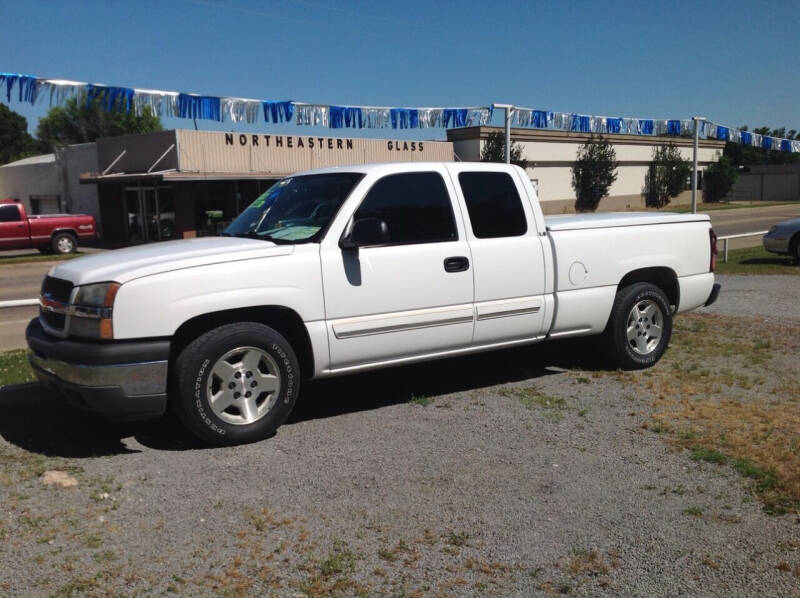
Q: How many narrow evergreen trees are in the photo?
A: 4